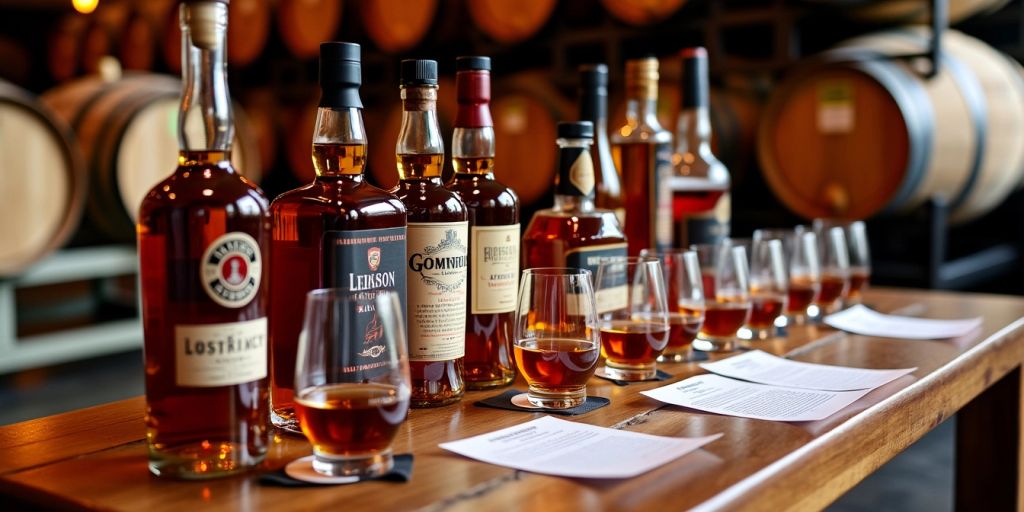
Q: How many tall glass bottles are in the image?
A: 8